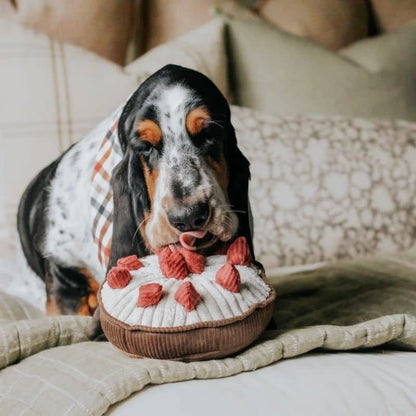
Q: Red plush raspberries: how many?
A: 8